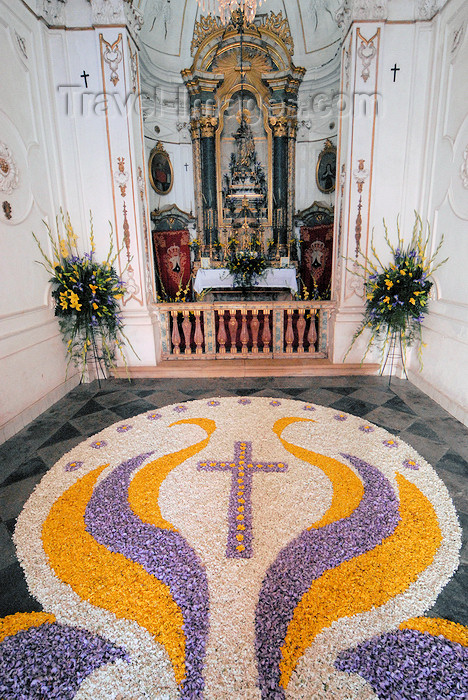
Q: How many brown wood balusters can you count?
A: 11